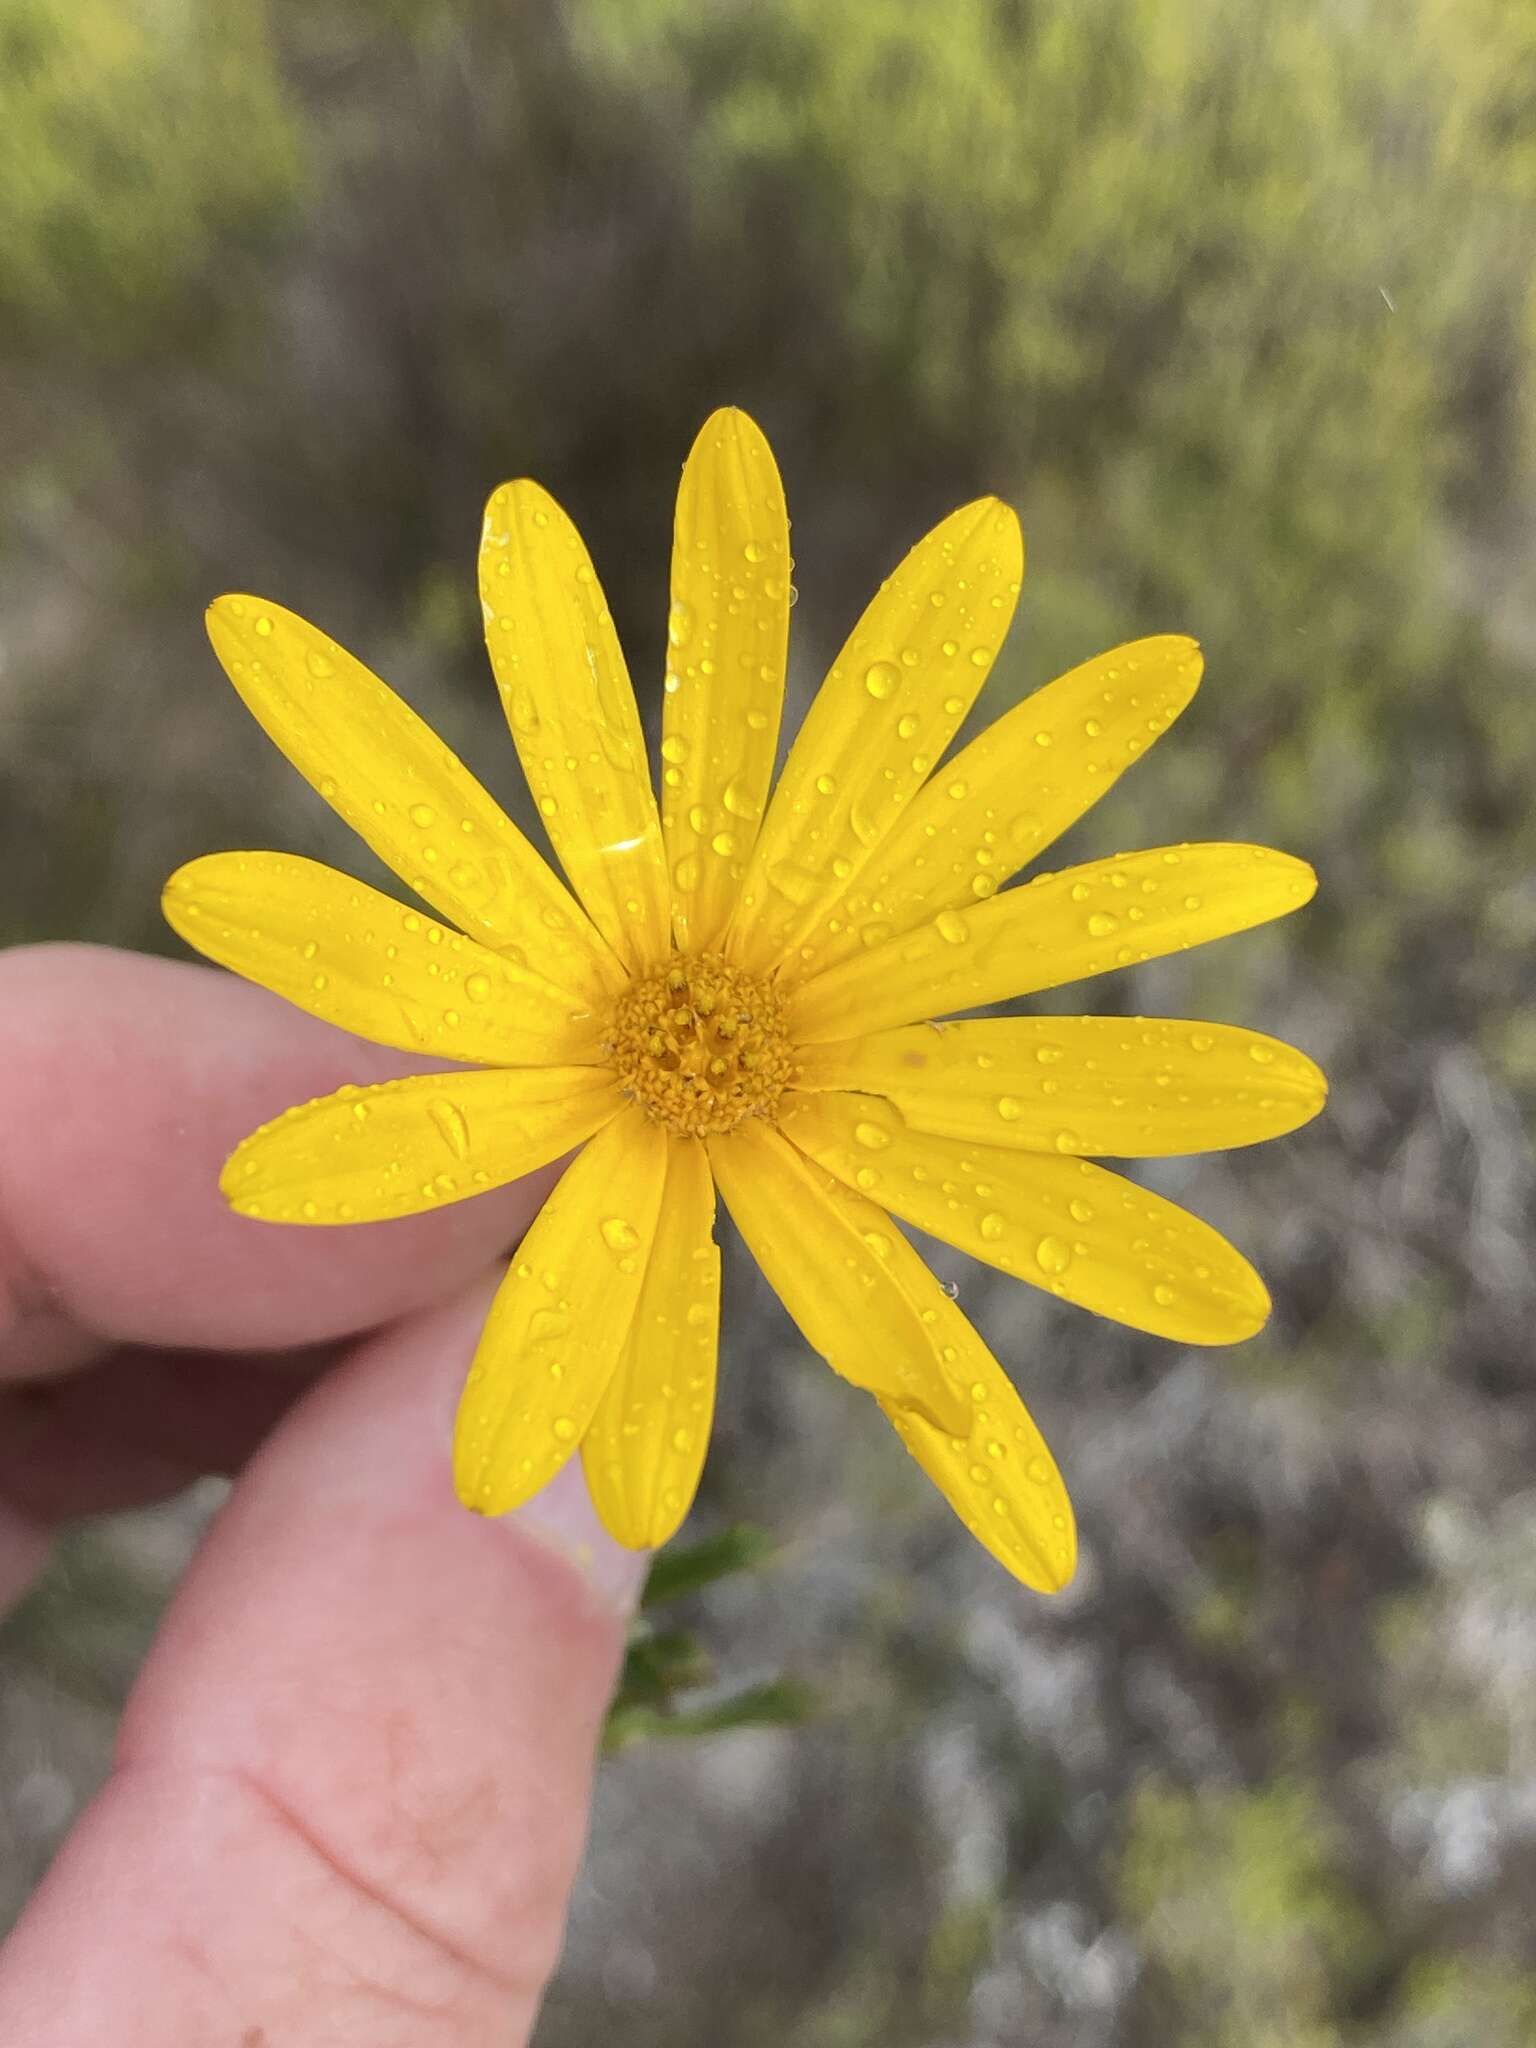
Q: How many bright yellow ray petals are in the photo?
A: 13